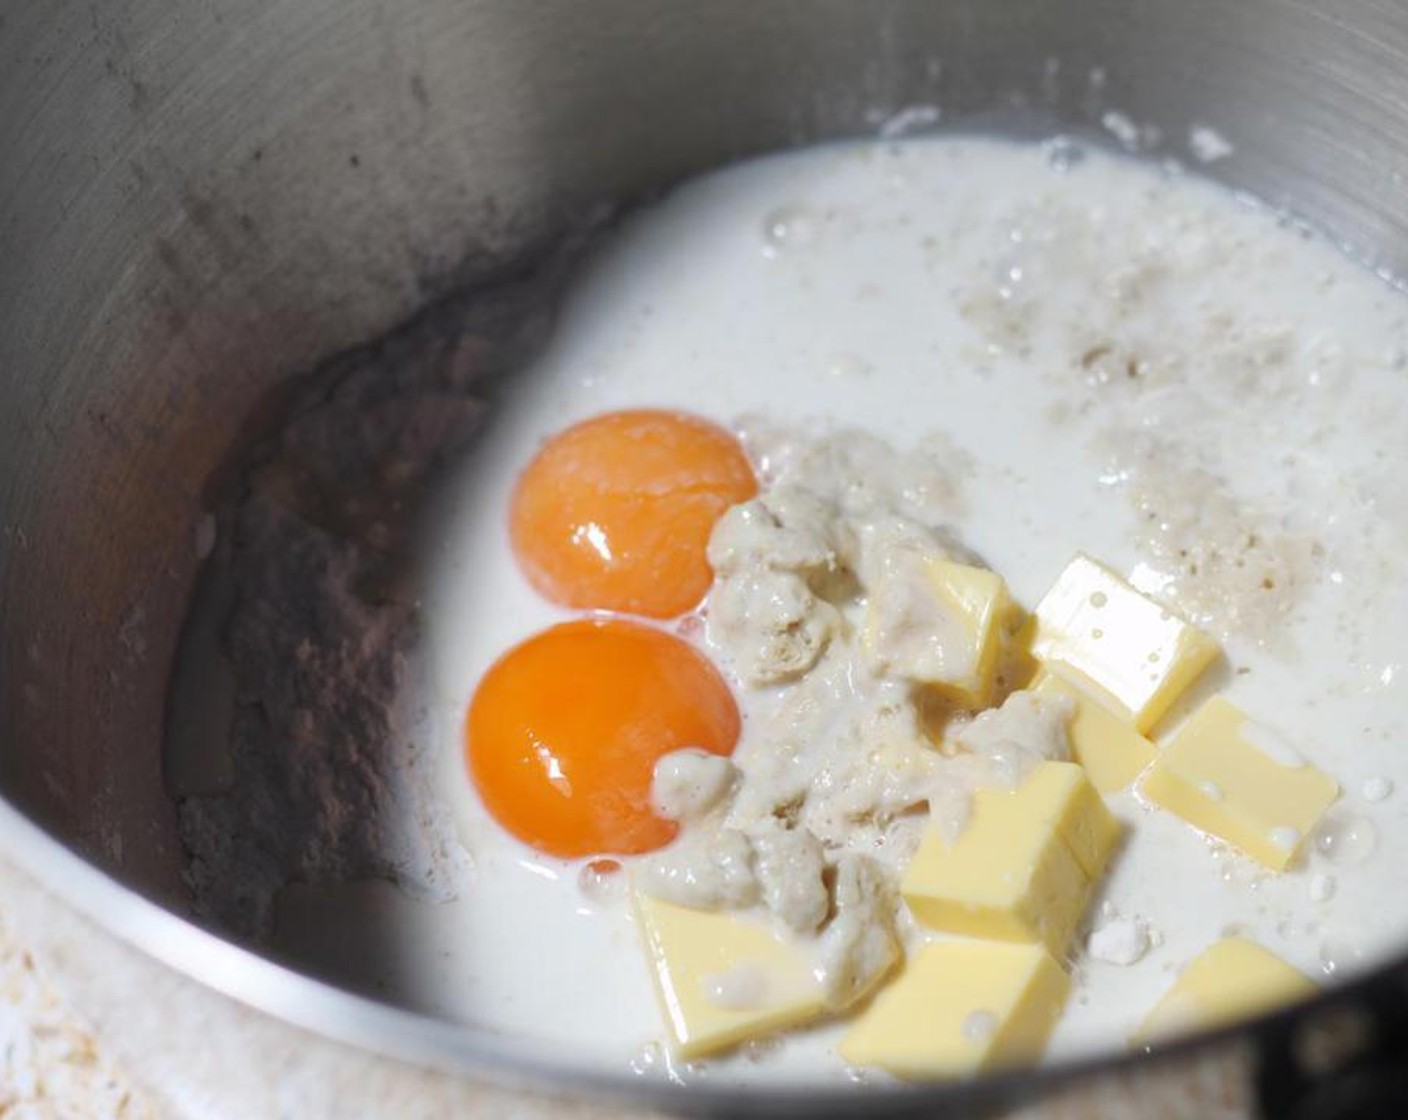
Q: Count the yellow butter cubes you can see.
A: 8